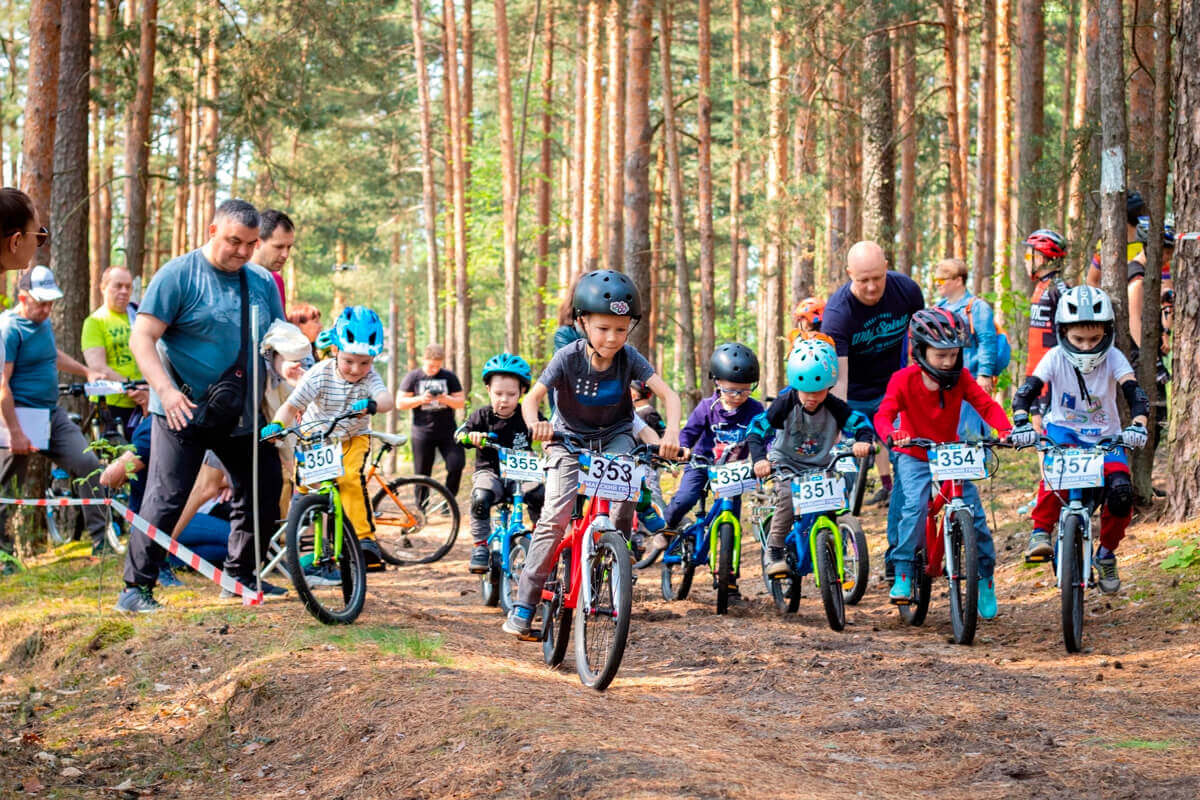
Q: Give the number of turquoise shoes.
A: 2